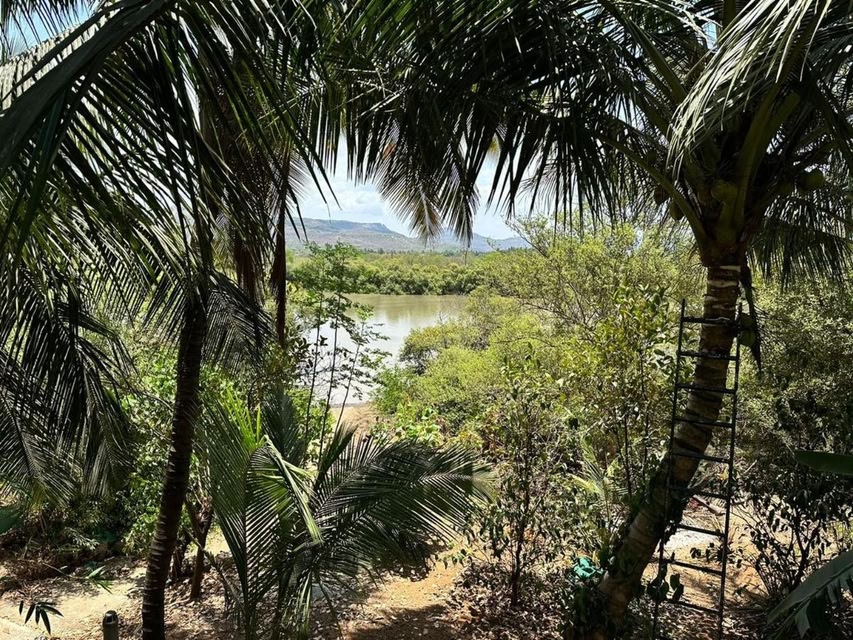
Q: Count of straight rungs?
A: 9